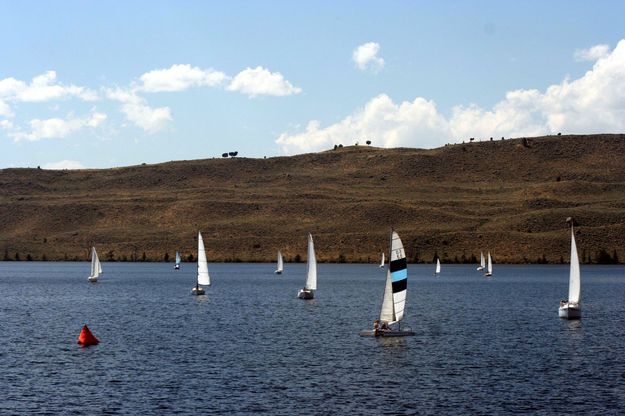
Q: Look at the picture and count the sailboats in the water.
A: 11